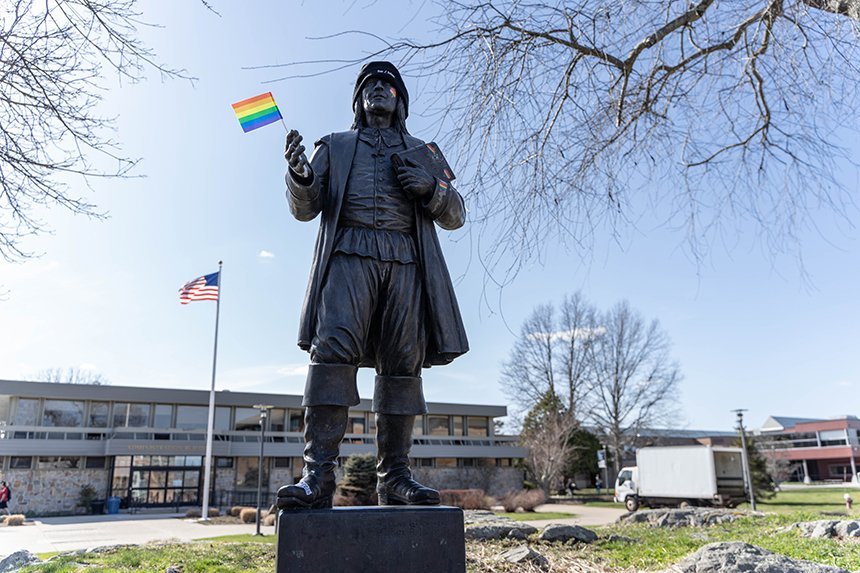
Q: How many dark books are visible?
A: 1